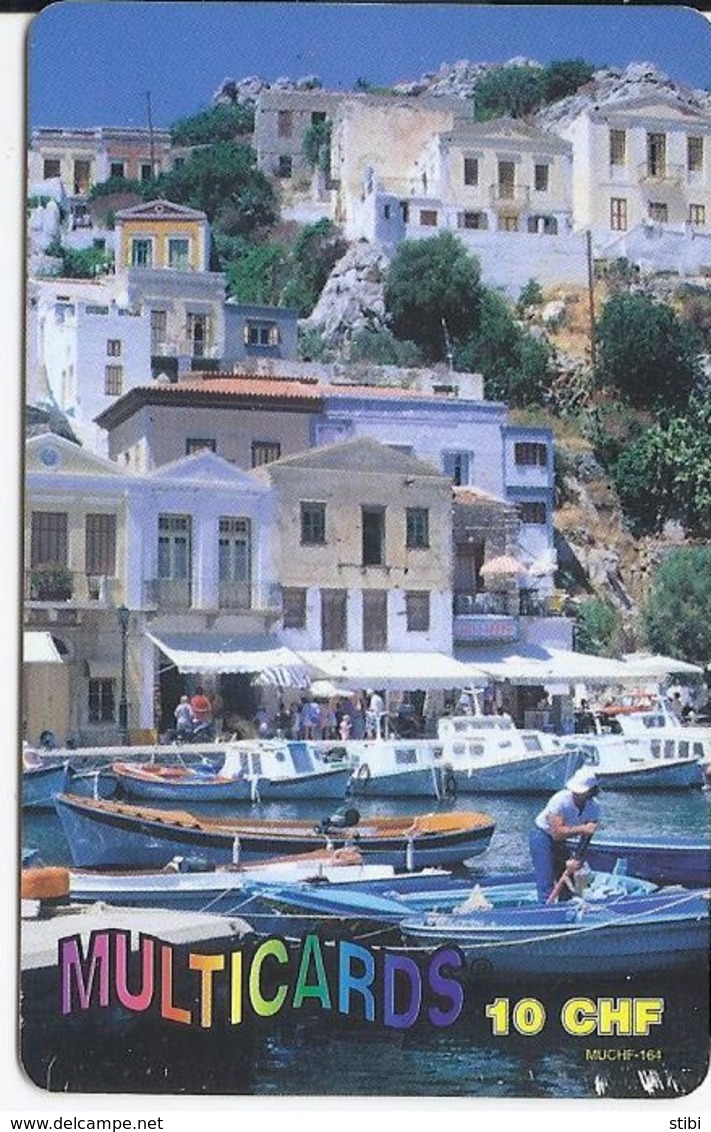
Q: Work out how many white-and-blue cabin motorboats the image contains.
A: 4